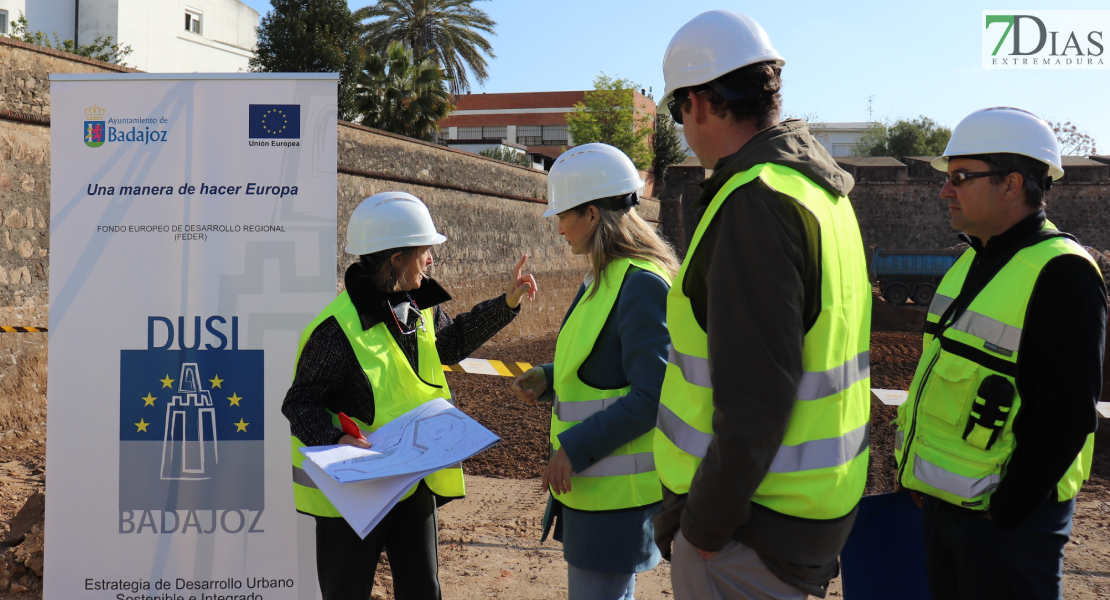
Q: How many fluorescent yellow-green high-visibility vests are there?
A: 4